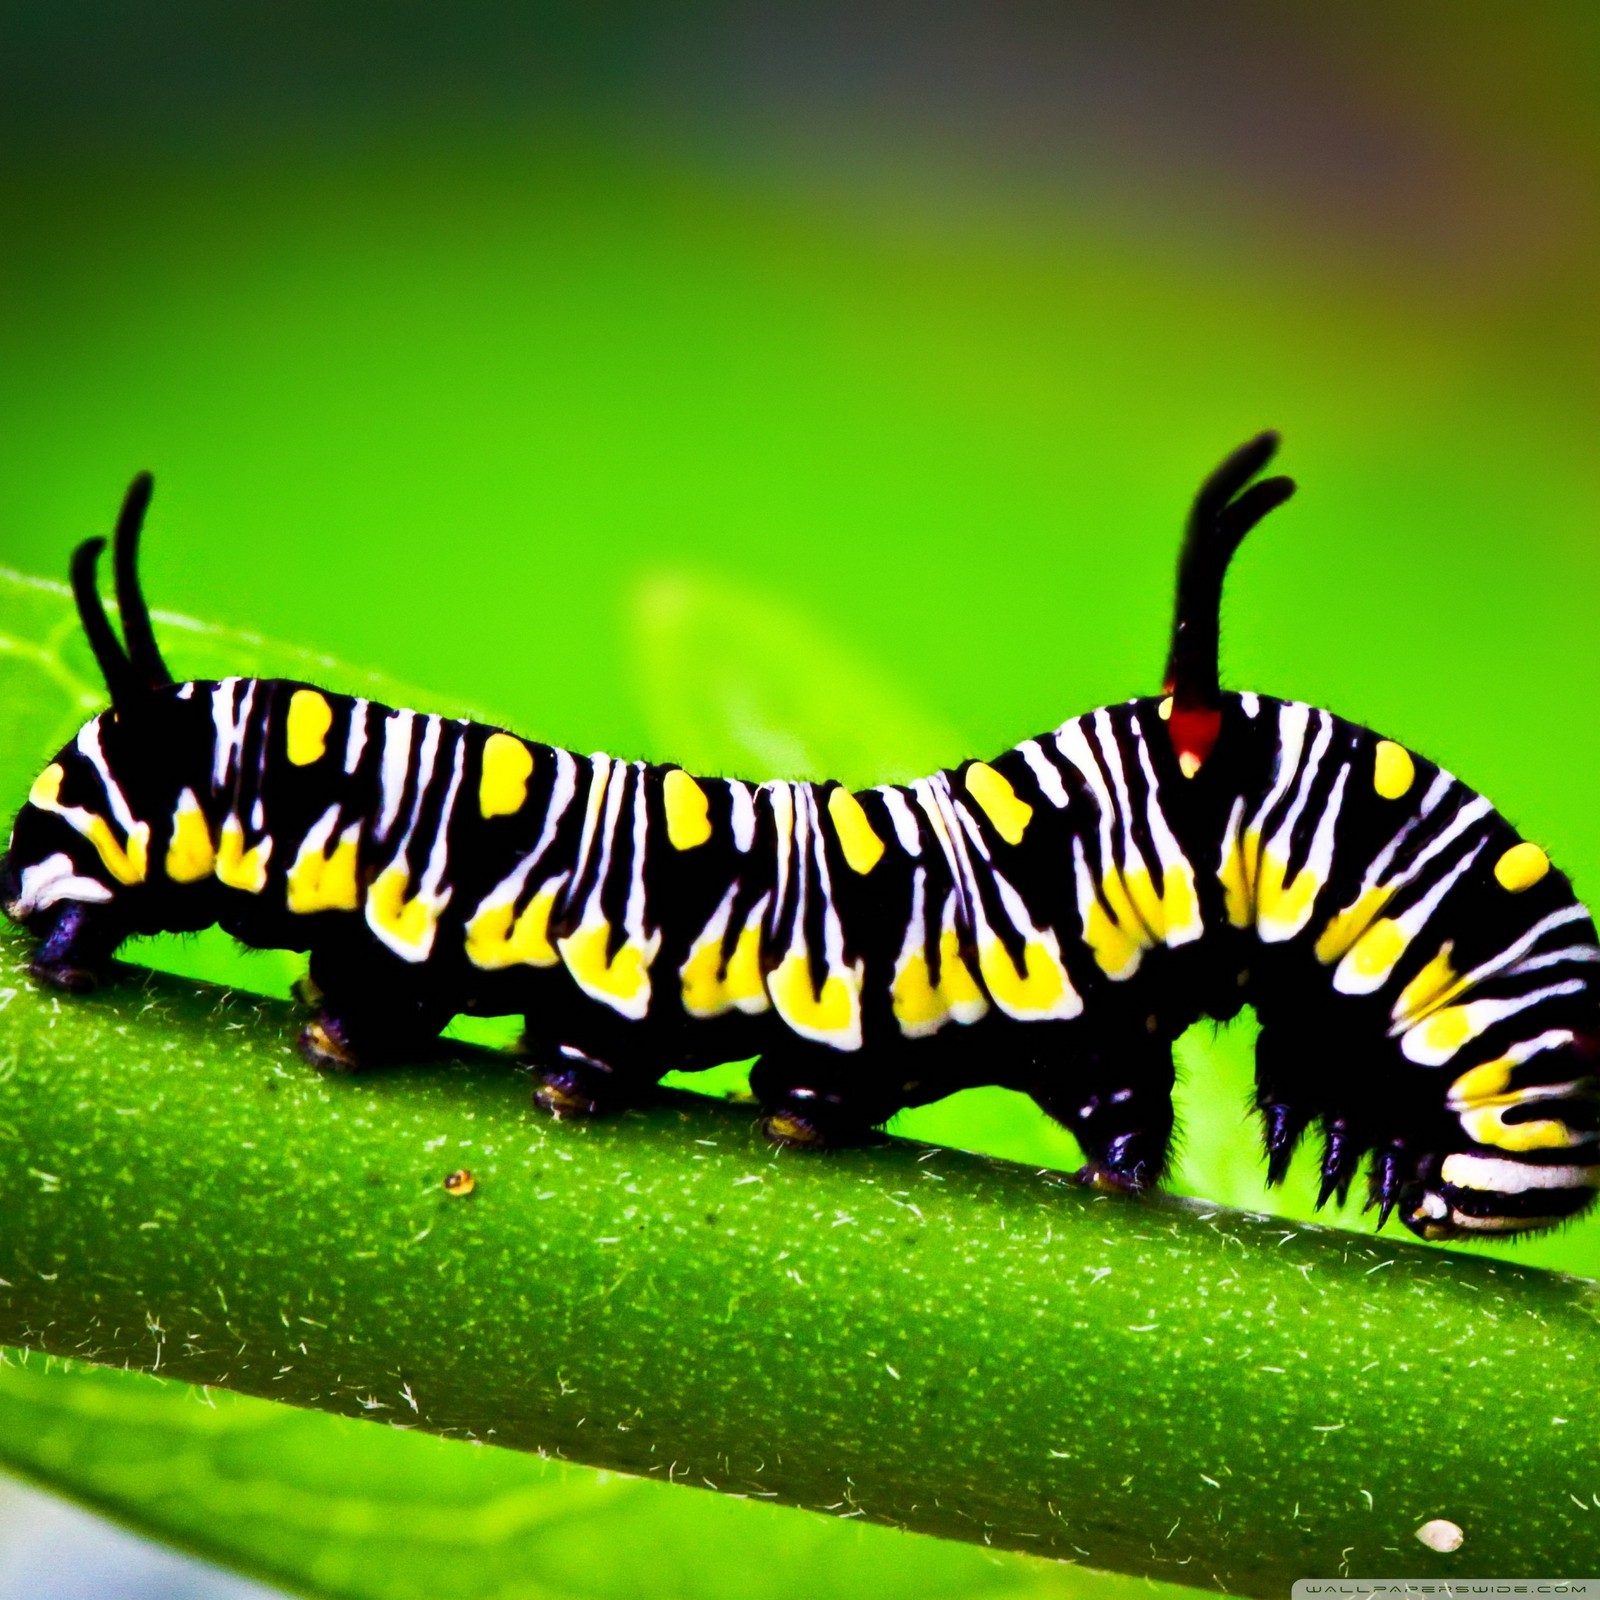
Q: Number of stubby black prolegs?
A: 5